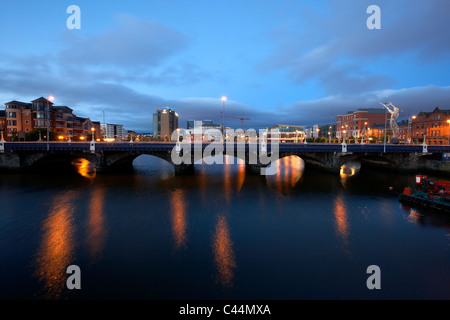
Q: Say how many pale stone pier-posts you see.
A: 6